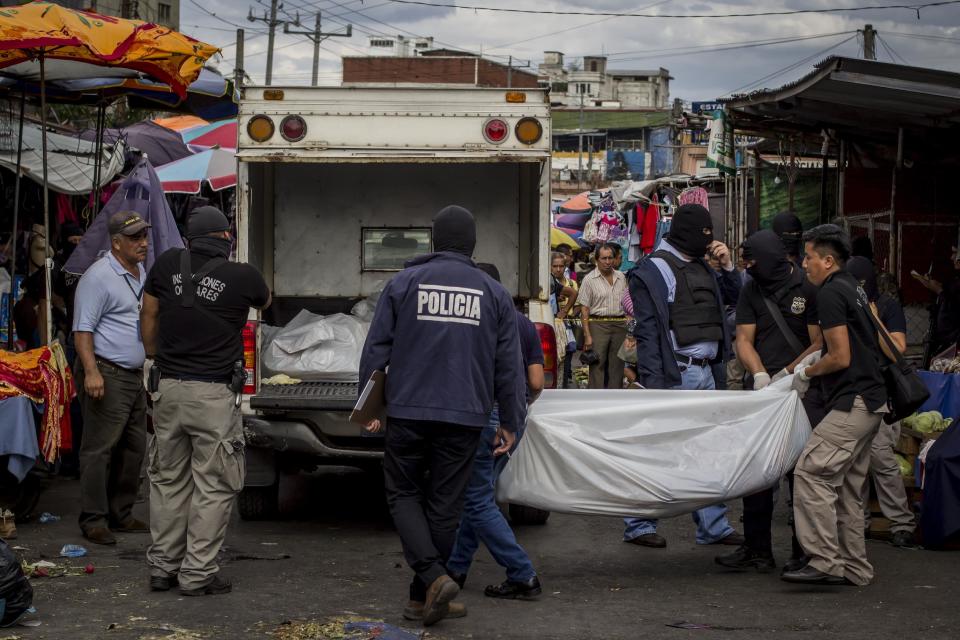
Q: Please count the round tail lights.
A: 4